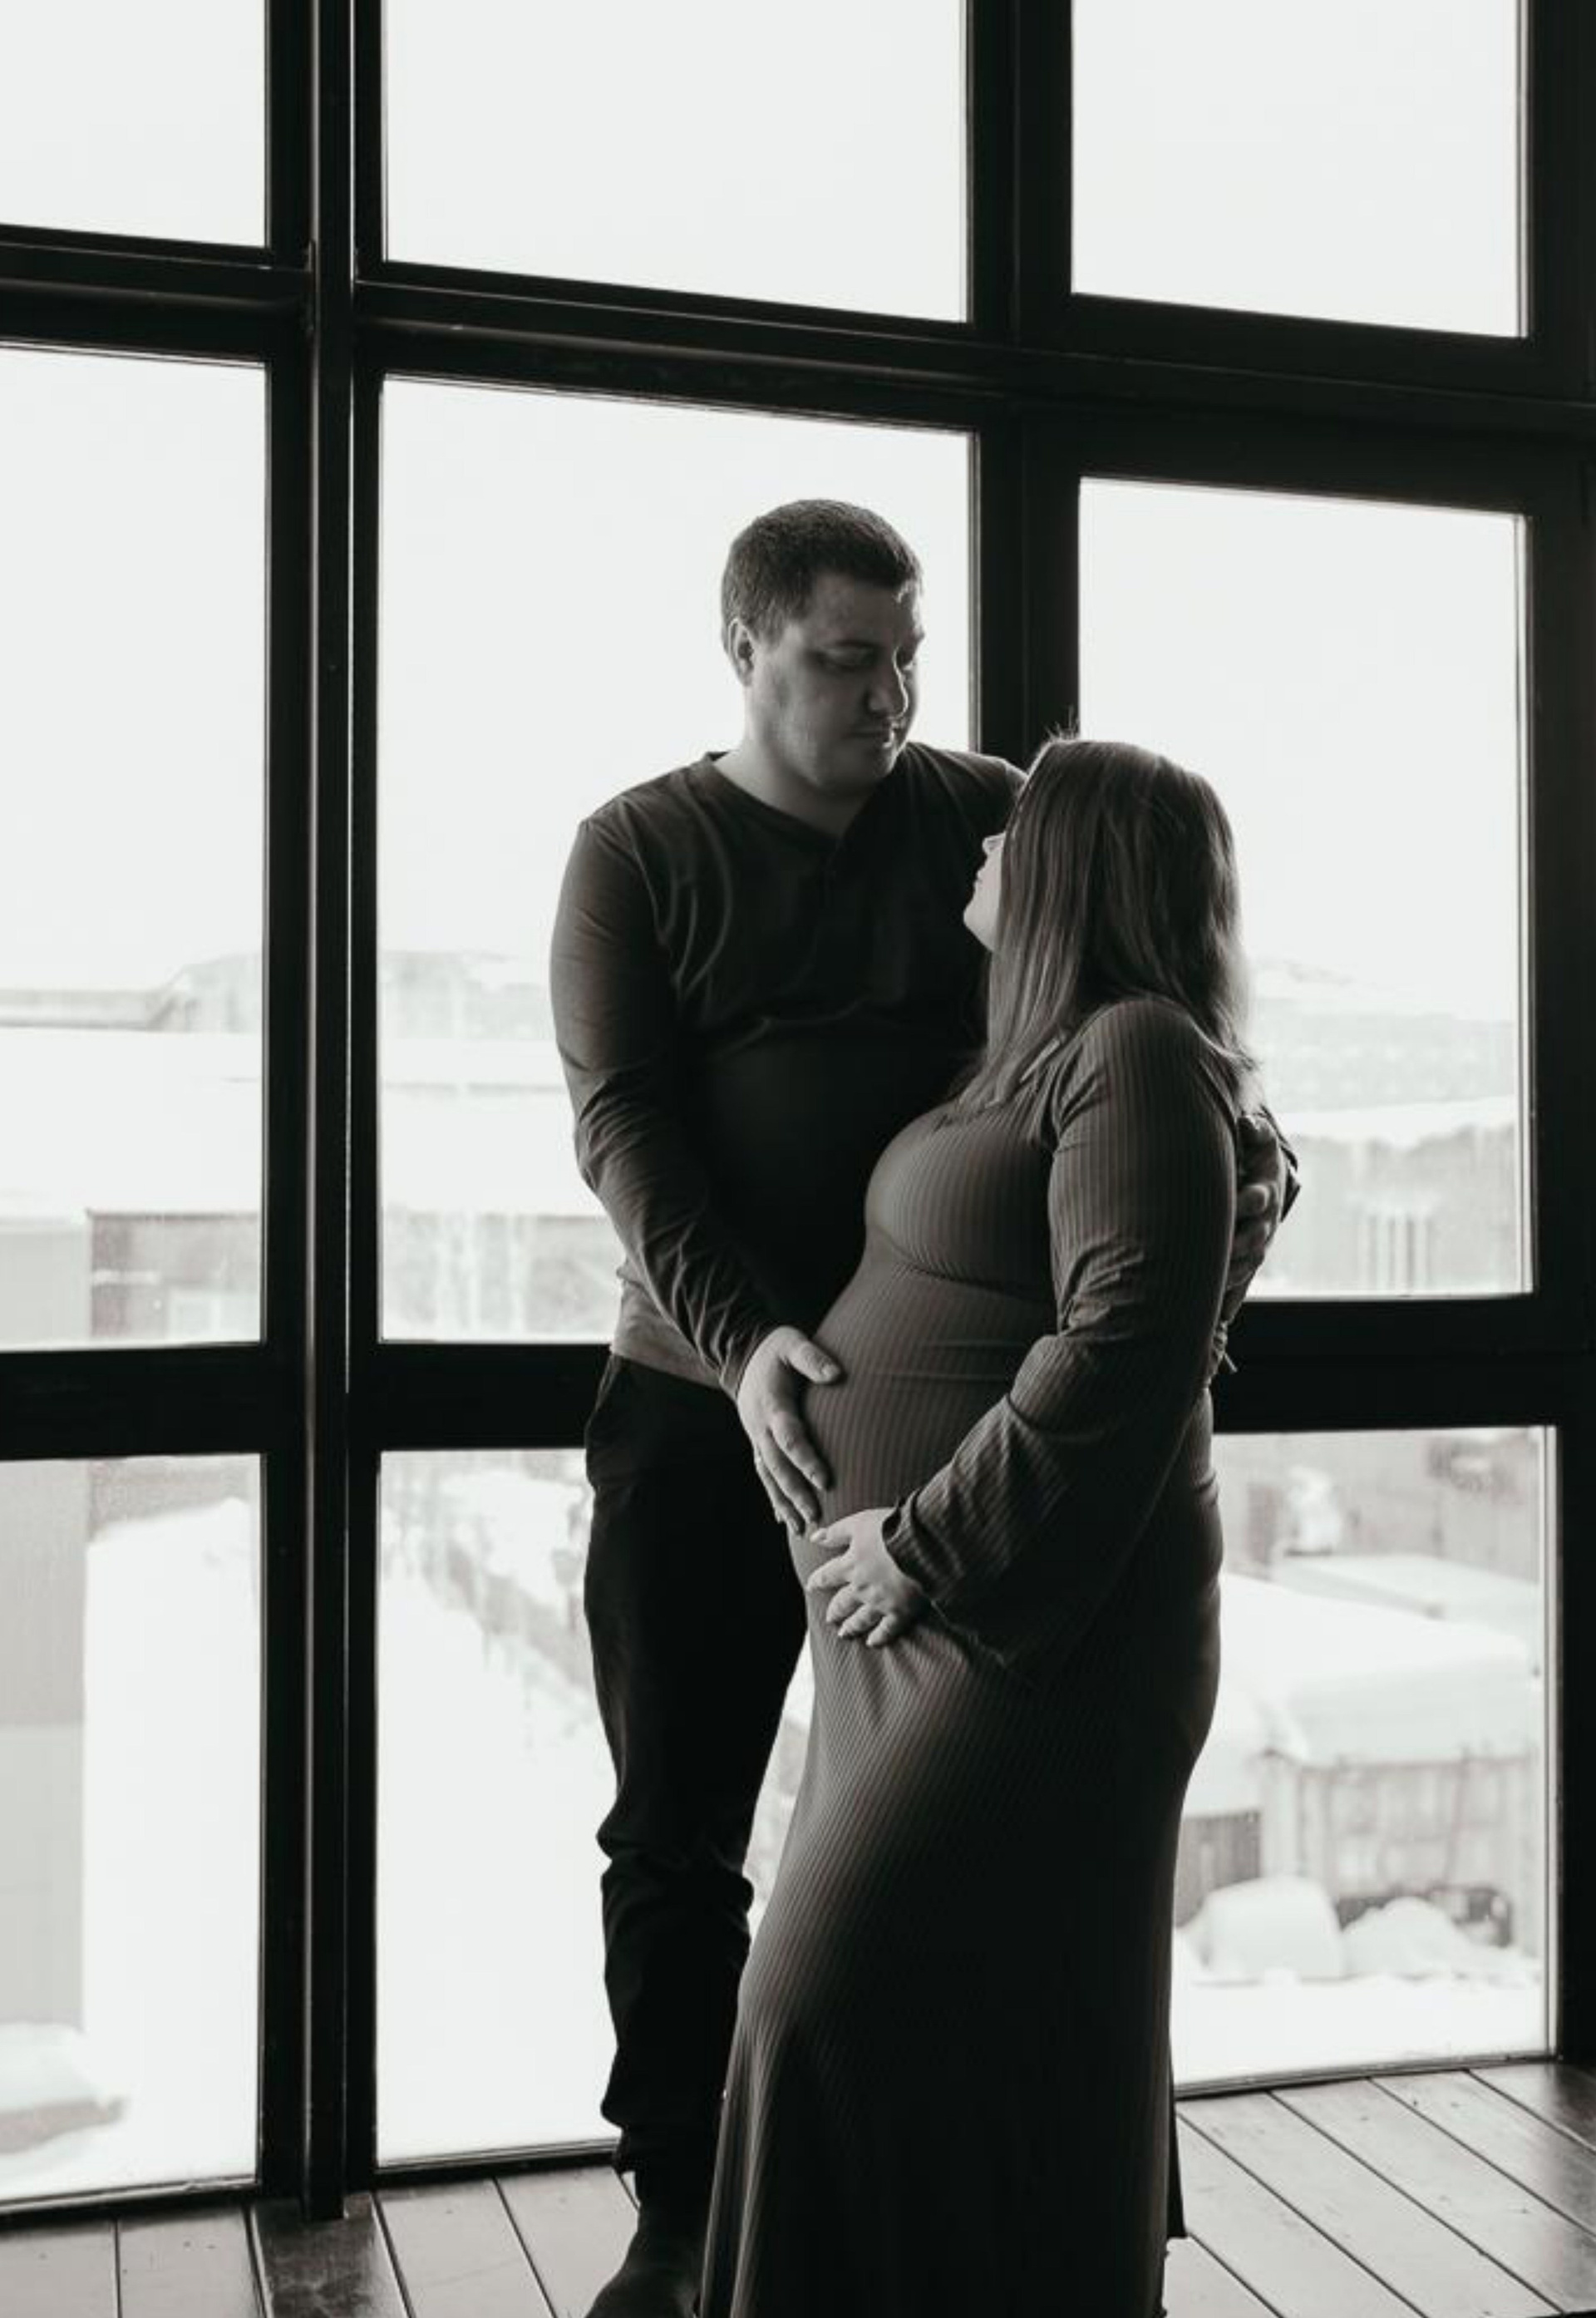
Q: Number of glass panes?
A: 9